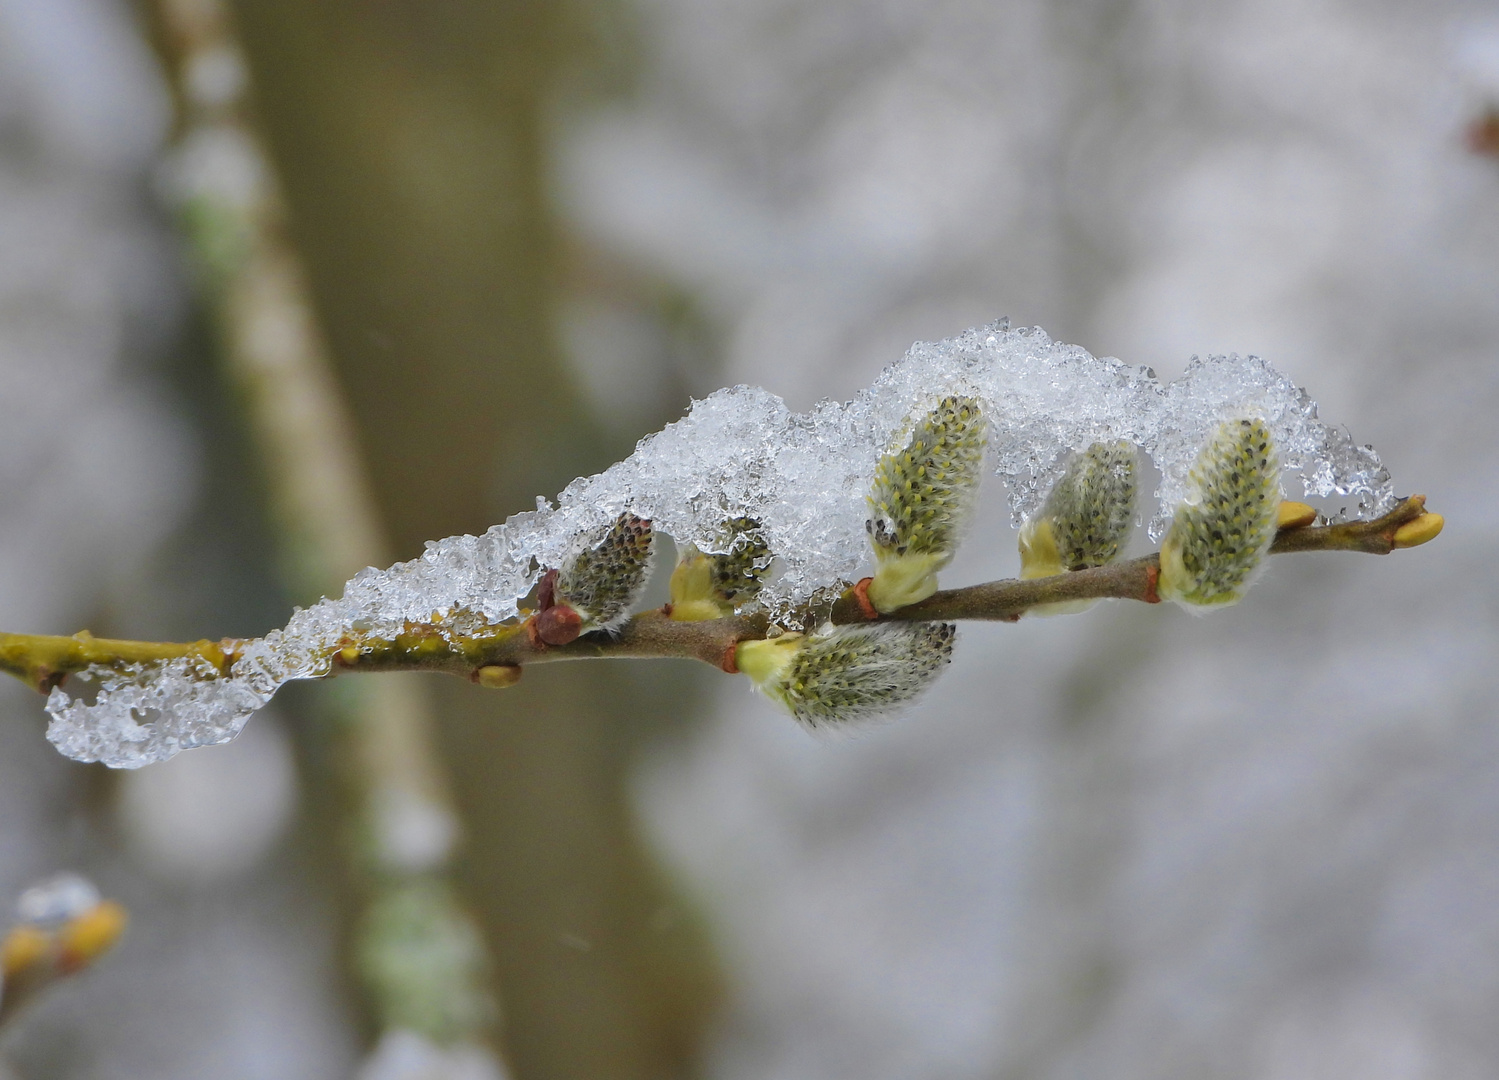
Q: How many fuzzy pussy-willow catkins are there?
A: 6